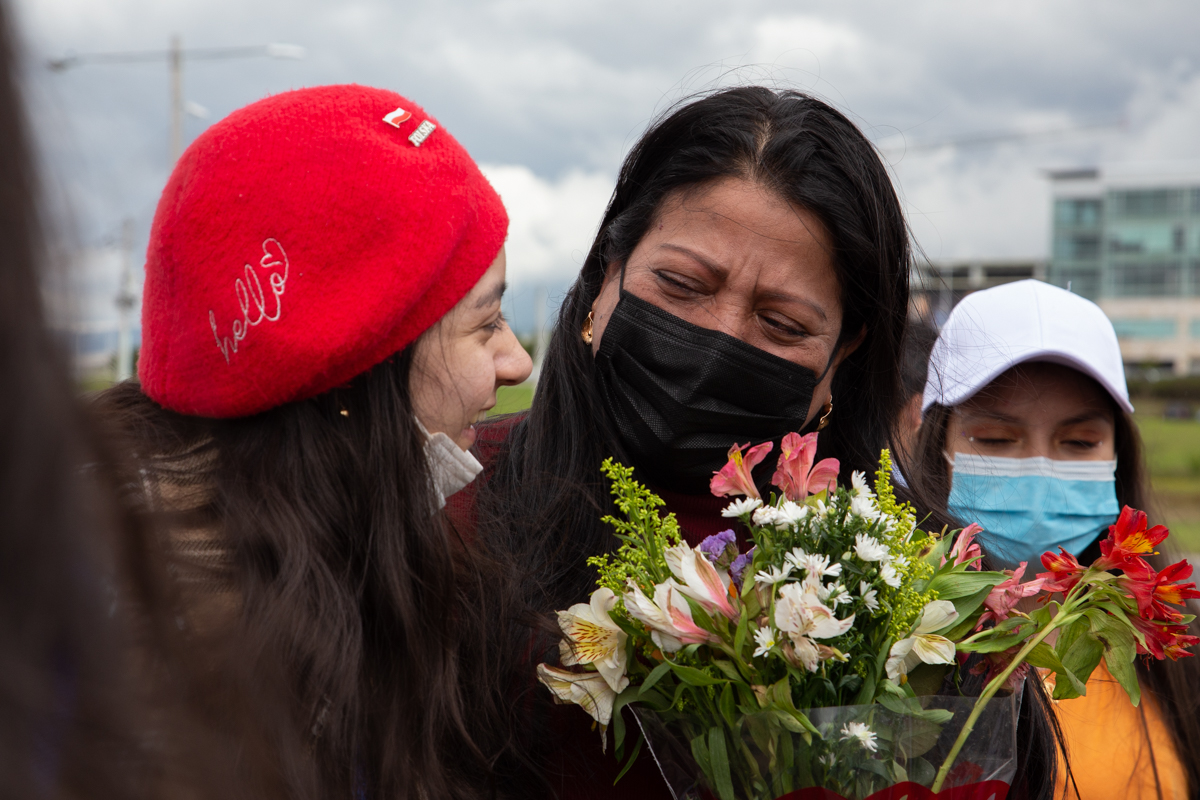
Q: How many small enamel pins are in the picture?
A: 2